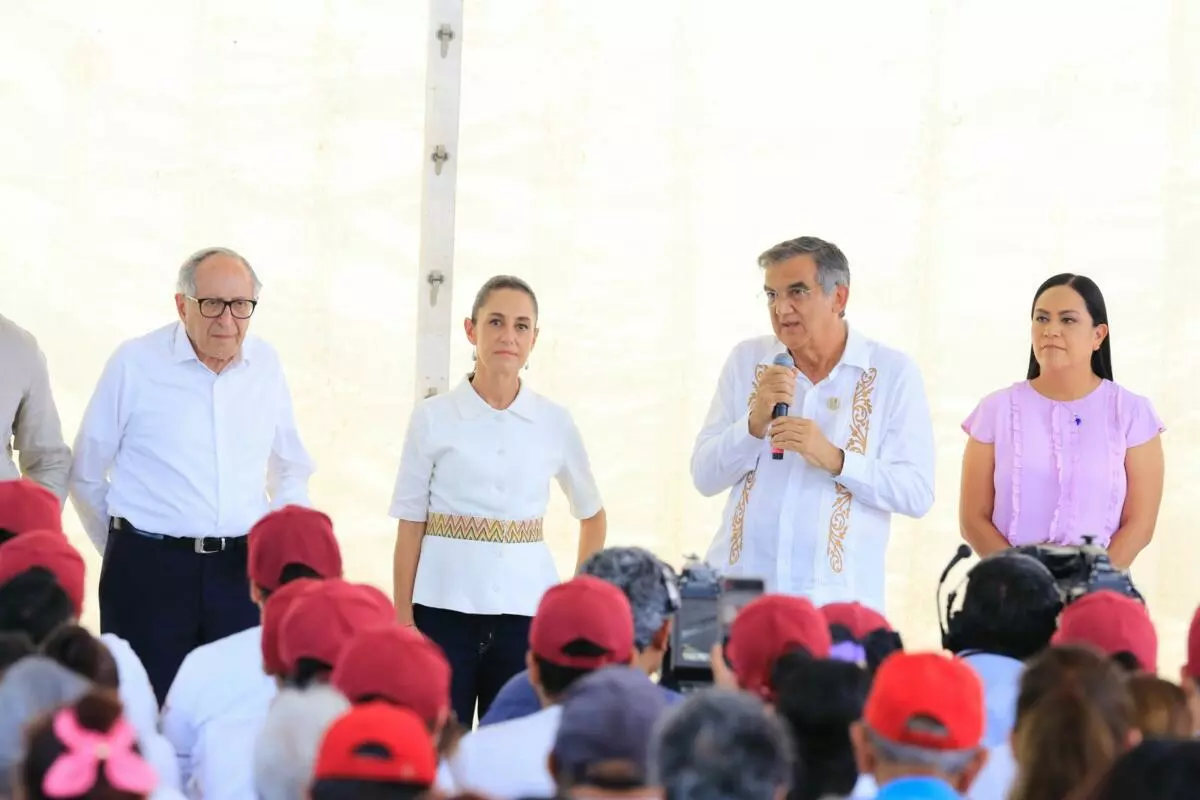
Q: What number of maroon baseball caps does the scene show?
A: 11